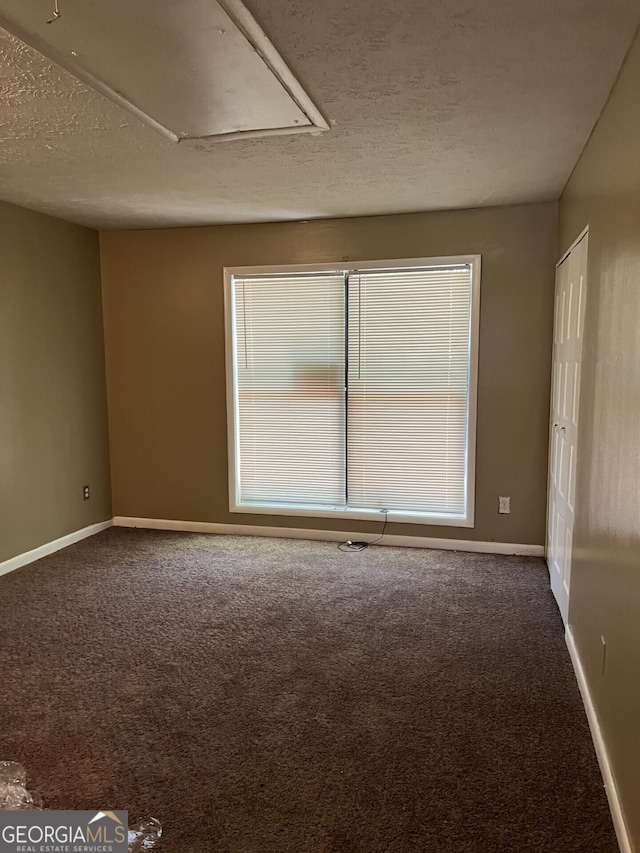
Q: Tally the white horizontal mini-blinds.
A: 2